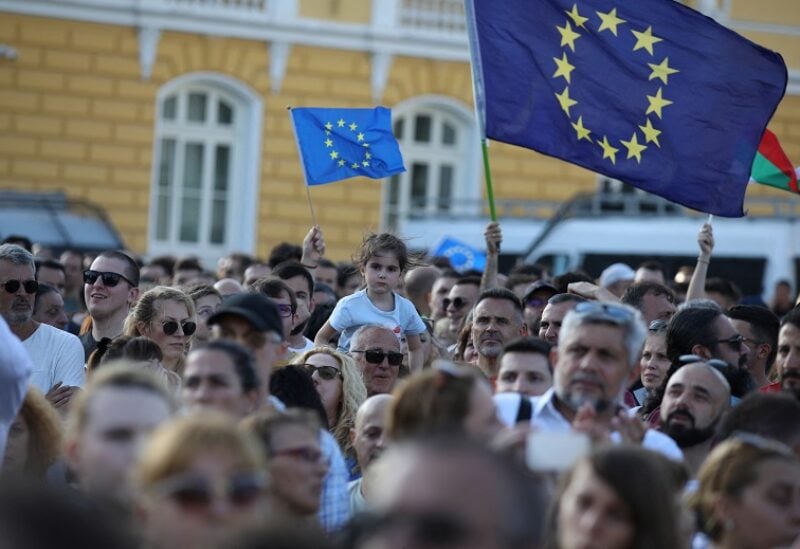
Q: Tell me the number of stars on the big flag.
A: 12